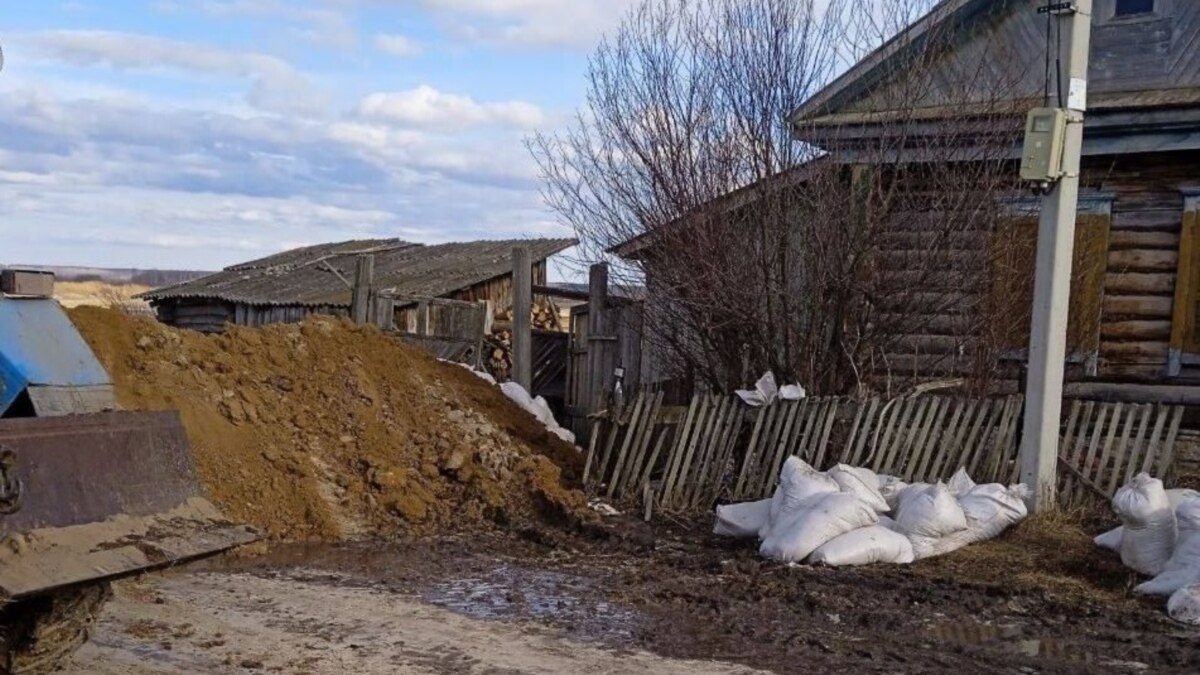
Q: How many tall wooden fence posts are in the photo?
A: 3